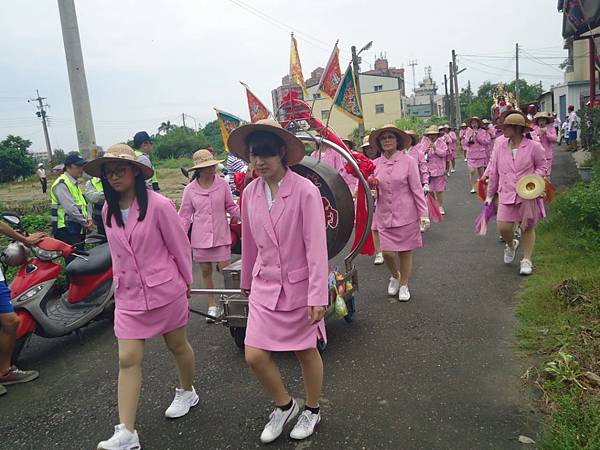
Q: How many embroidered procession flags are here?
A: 5